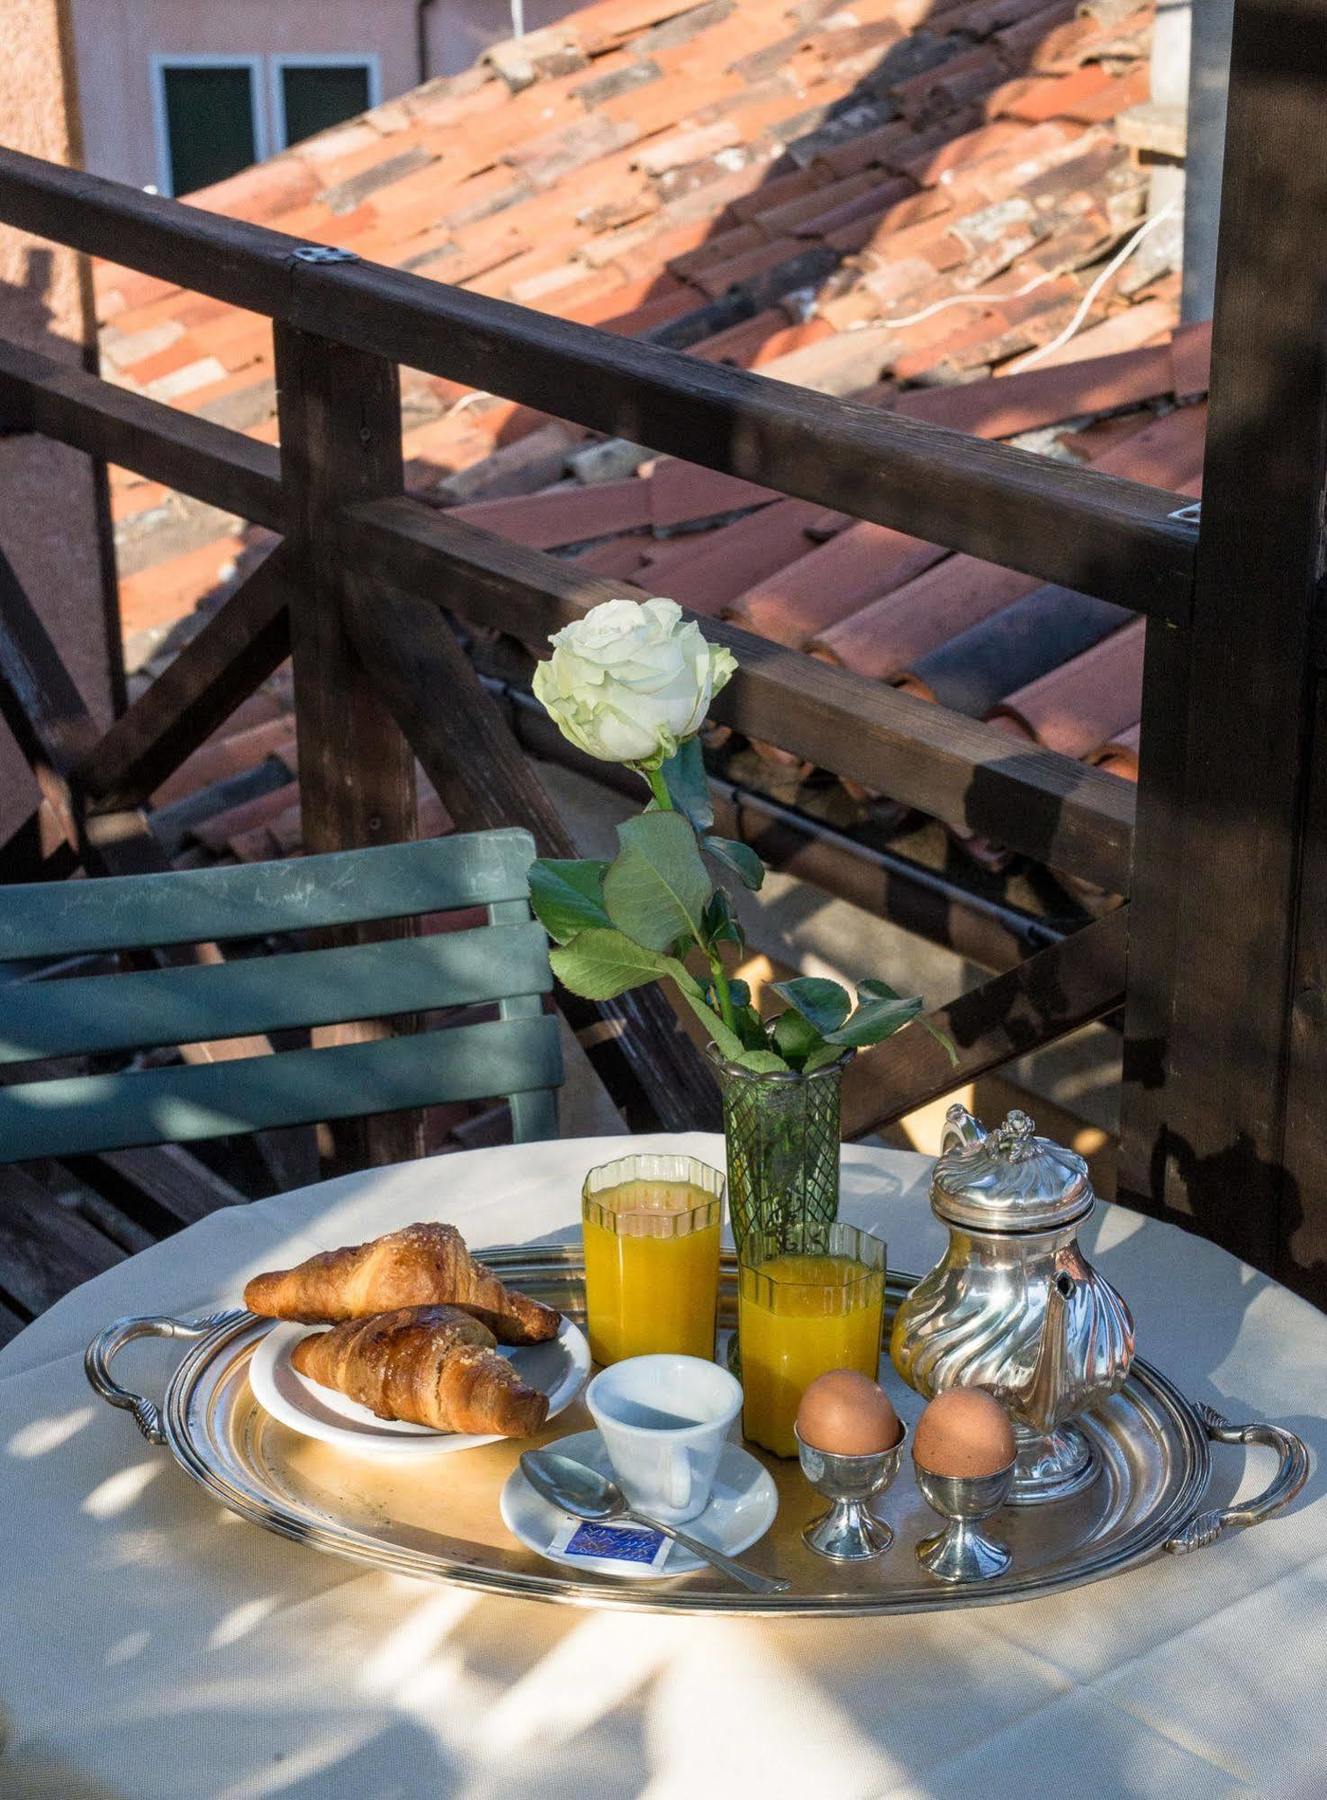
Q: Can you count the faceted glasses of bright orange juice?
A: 2